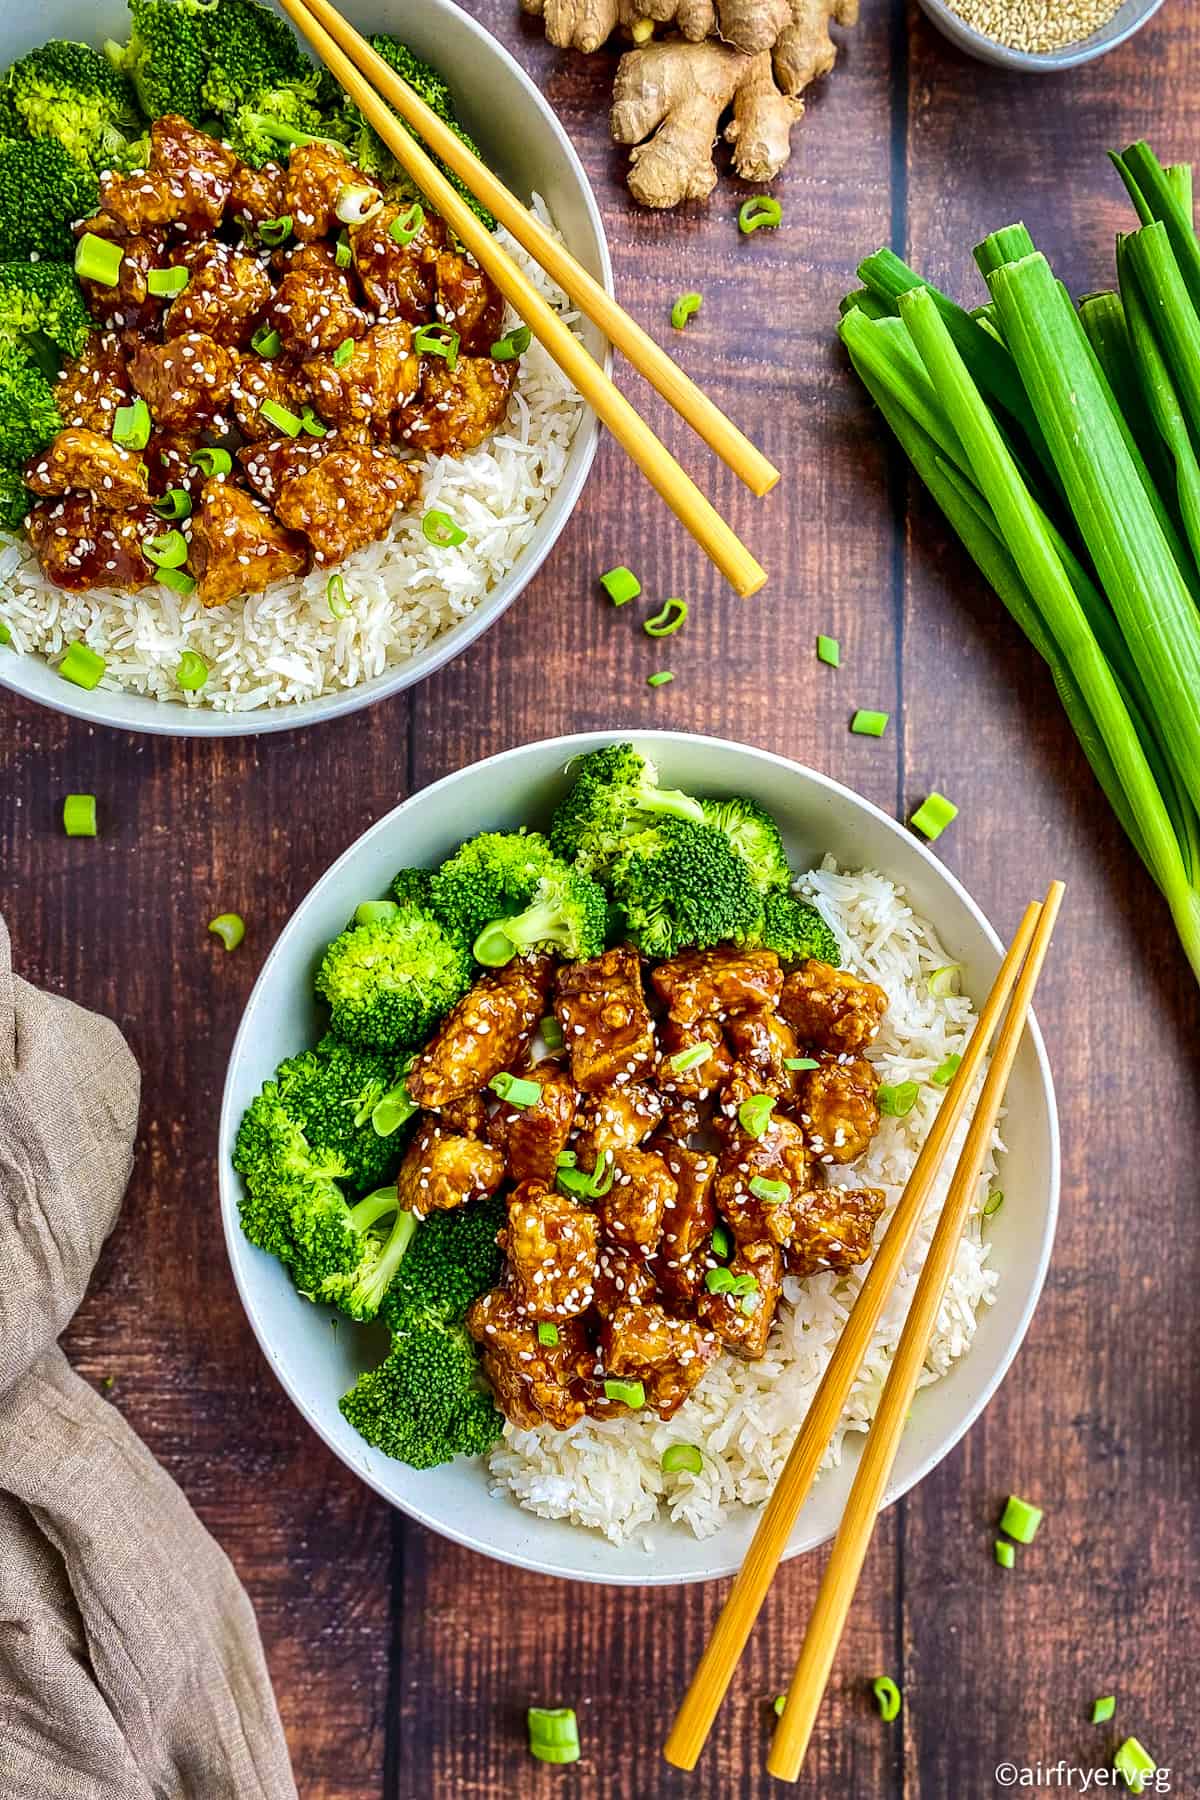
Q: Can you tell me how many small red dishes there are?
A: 0